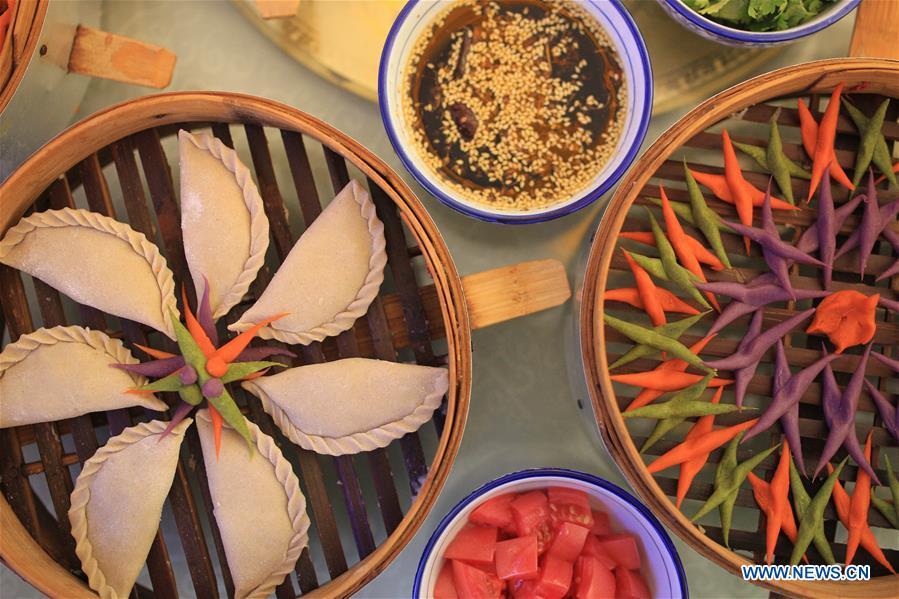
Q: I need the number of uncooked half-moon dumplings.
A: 7